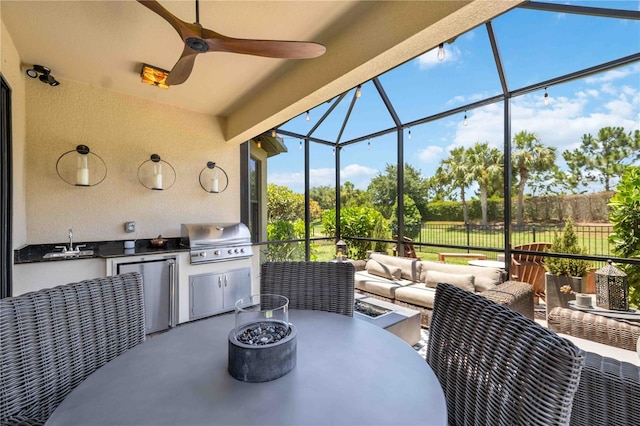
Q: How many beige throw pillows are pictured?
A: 2